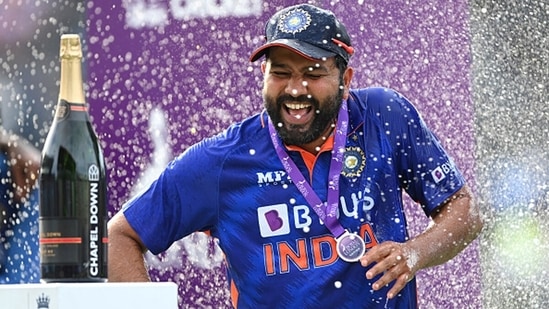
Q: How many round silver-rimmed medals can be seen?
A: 1